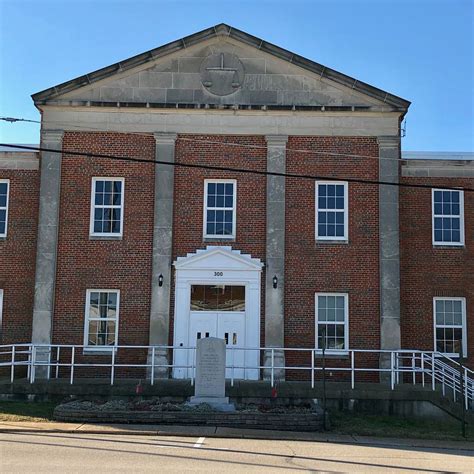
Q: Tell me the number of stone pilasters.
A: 4